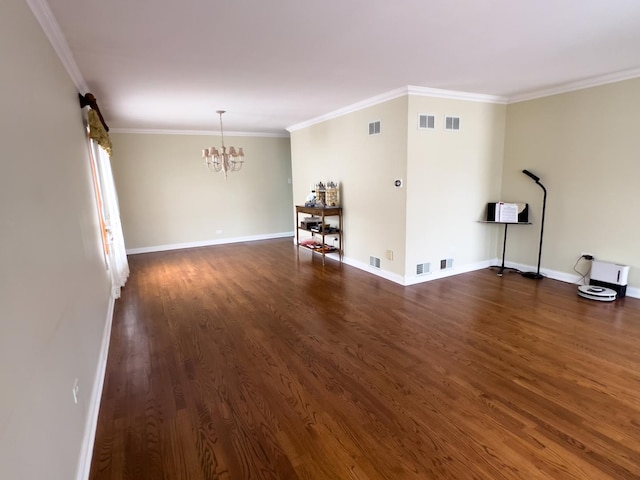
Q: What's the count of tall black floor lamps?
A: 1